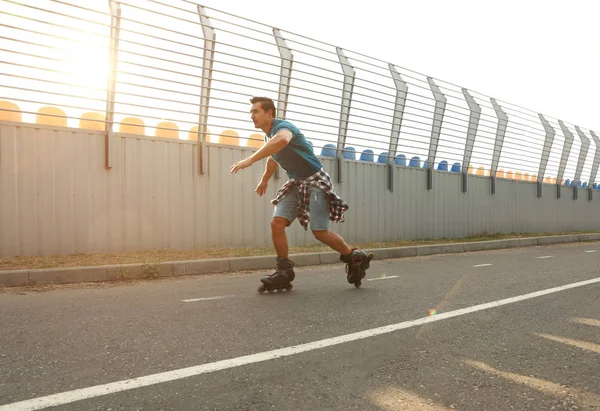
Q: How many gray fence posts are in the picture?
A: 12